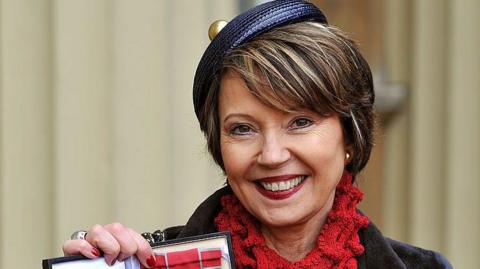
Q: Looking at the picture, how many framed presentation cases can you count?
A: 1